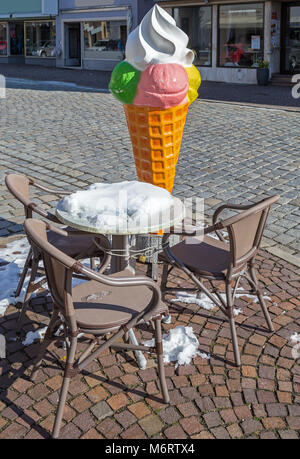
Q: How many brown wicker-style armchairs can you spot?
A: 3